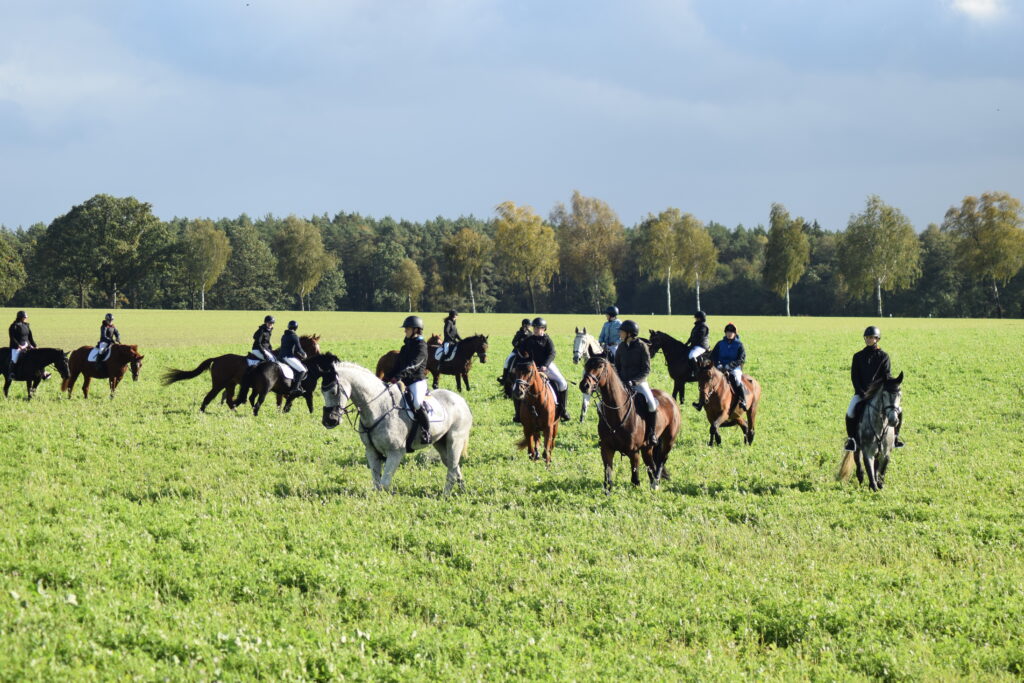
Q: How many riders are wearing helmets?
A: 13